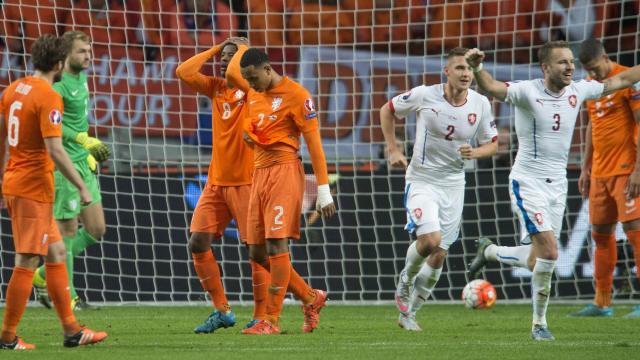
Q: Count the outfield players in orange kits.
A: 4